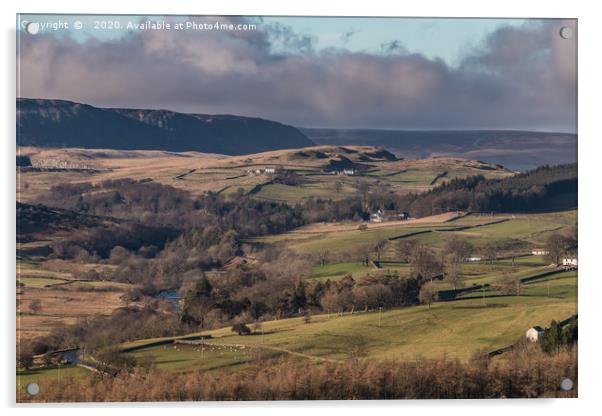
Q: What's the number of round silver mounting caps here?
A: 4